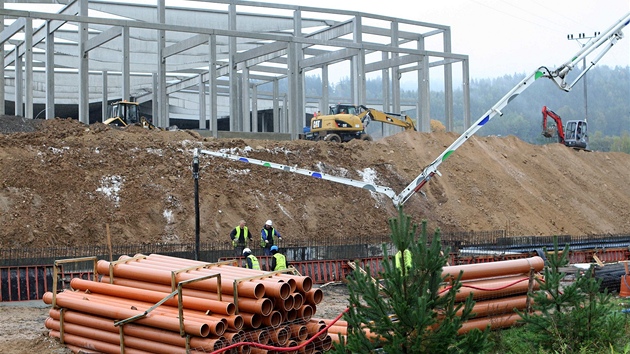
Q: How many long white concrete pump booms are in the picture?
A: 1